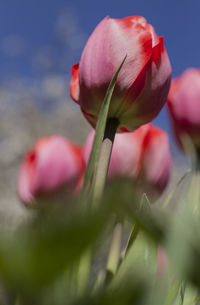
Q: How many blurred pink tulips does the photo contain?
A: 3